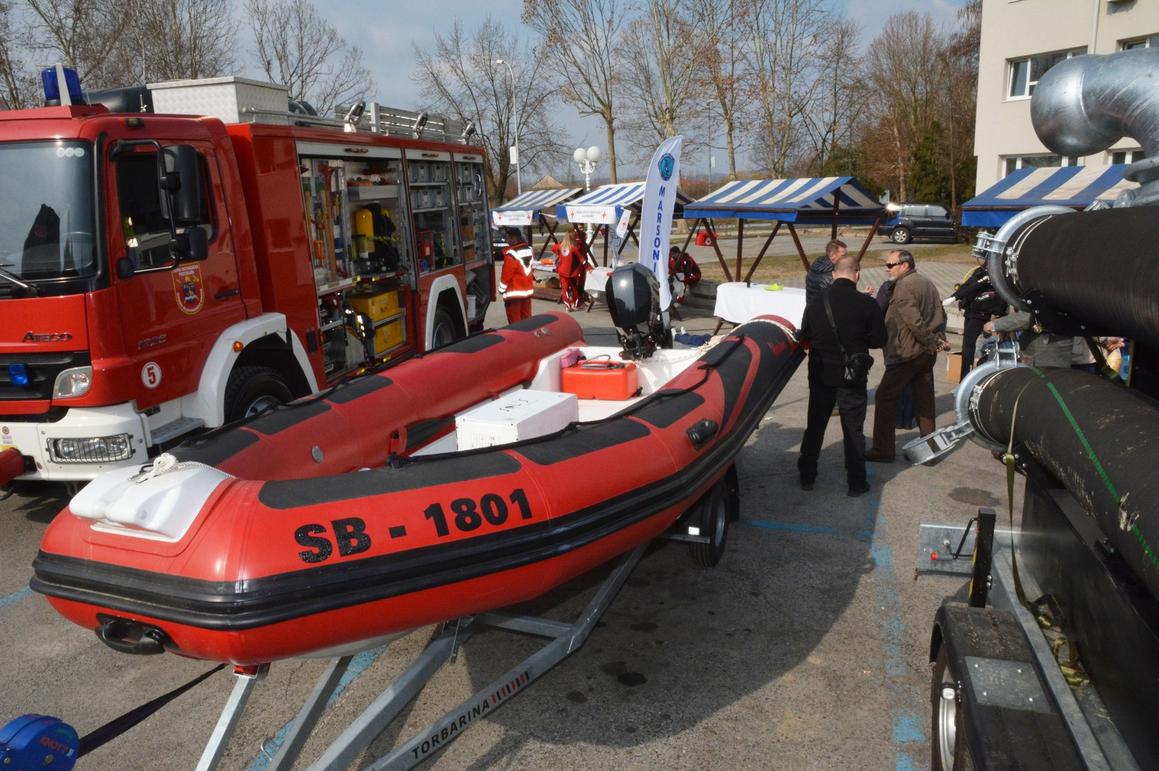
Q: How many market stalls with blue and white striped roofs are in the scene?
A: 4